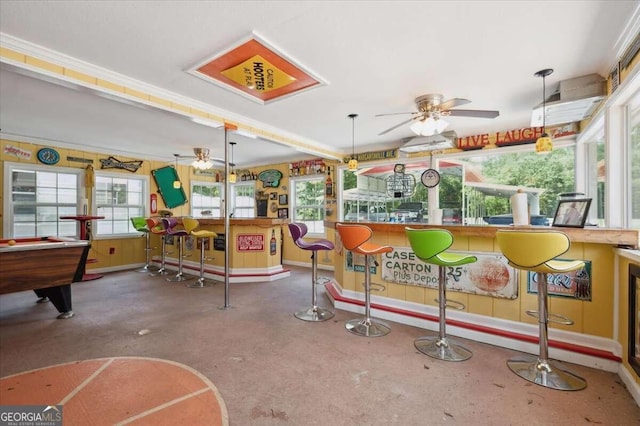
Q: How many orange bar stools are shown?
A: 2